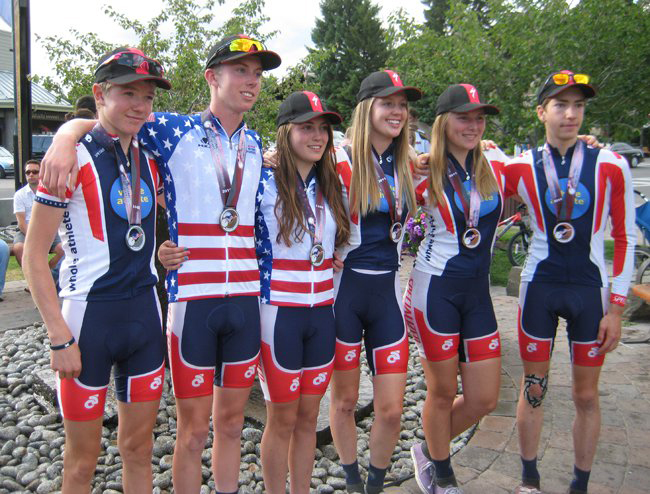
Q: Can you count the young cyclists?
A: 6